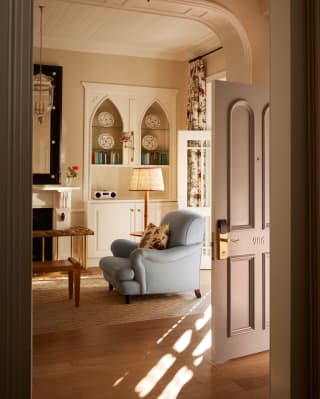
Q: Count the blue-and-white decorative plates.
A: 4